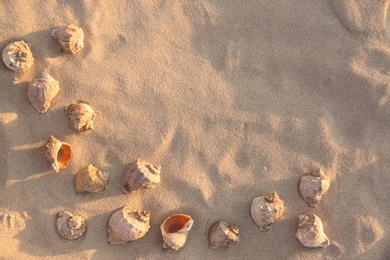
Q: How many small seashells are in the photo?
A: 14